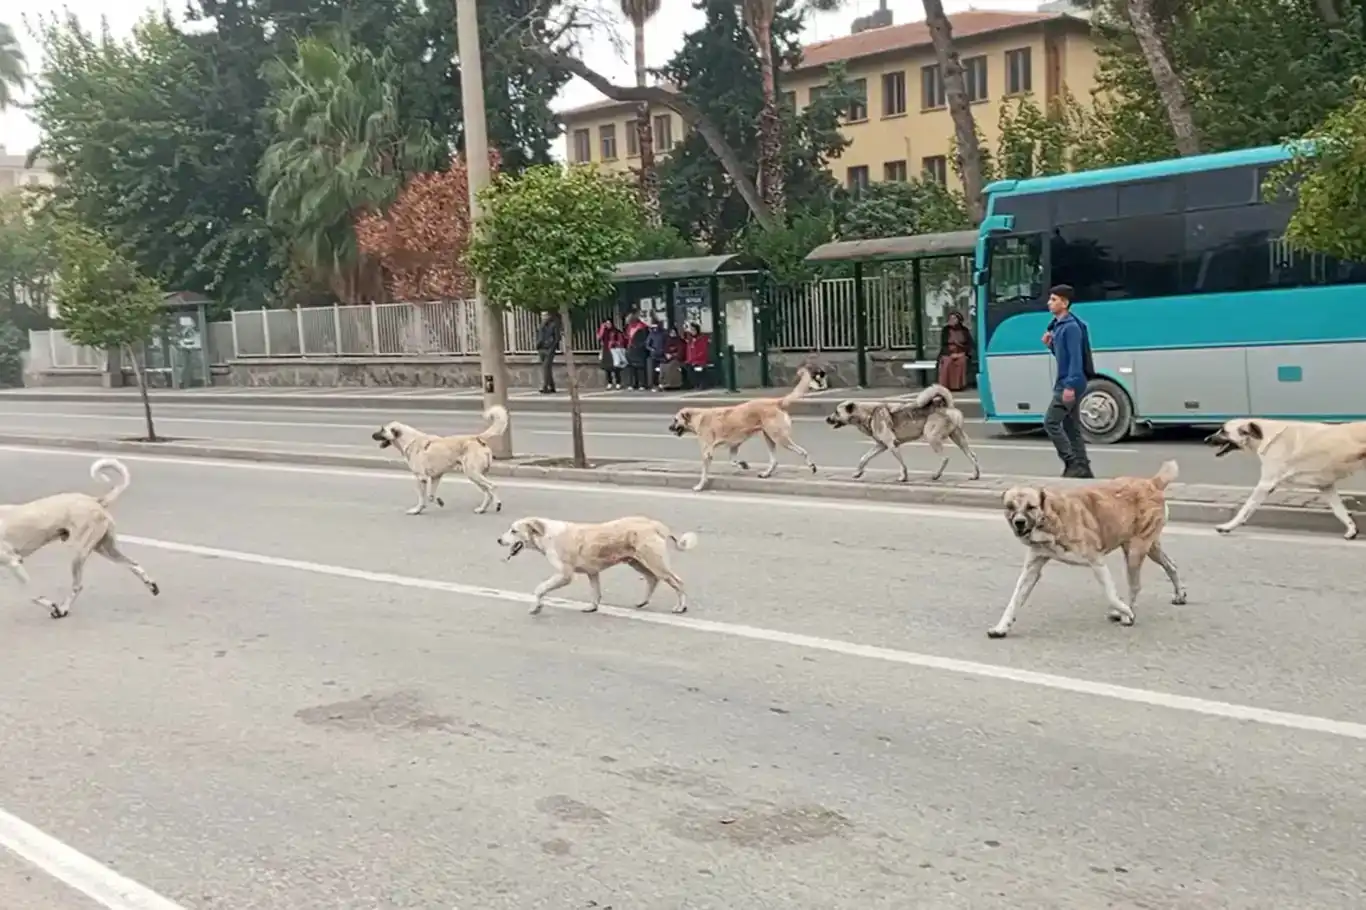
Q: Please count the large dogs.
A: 7